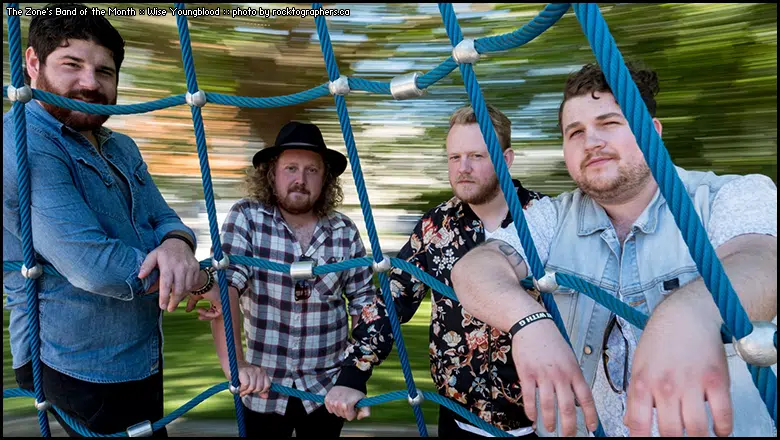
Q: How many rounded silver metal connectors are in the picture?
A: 12